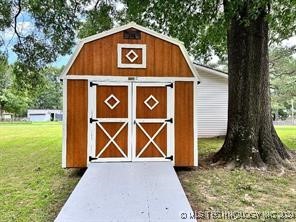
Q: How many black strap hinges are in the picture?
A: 6